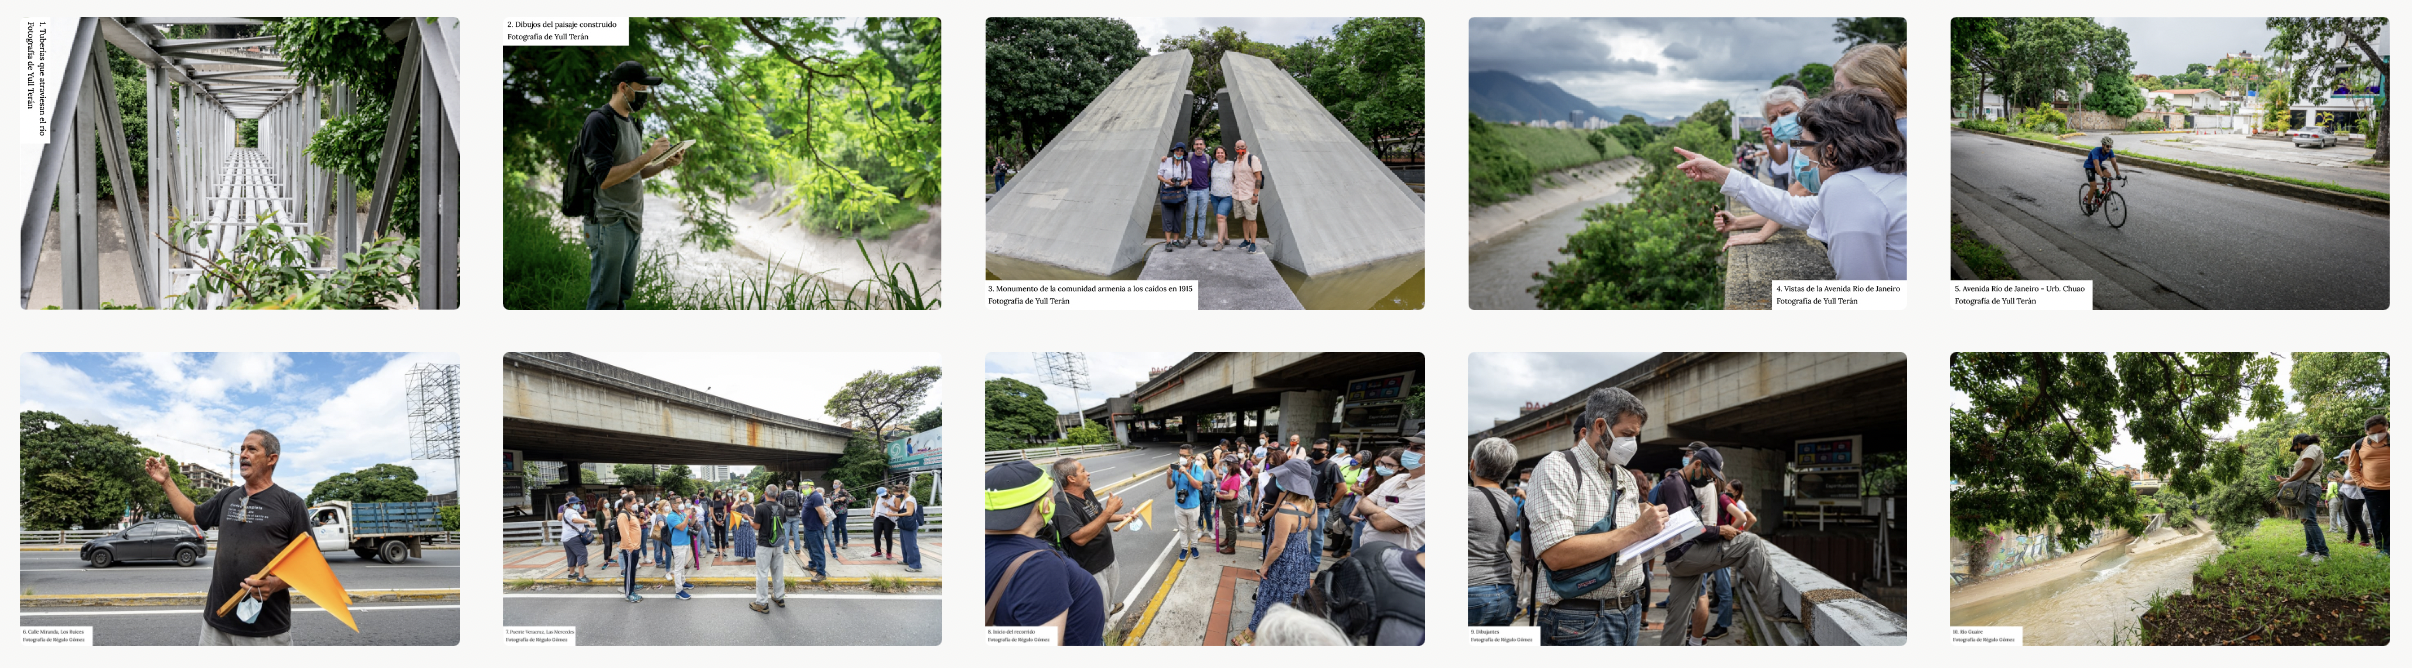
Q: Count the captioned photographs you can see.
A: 10